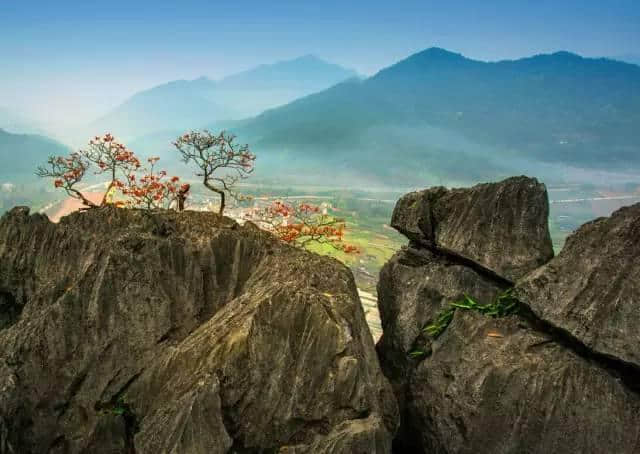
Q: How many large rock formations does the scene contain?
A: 2